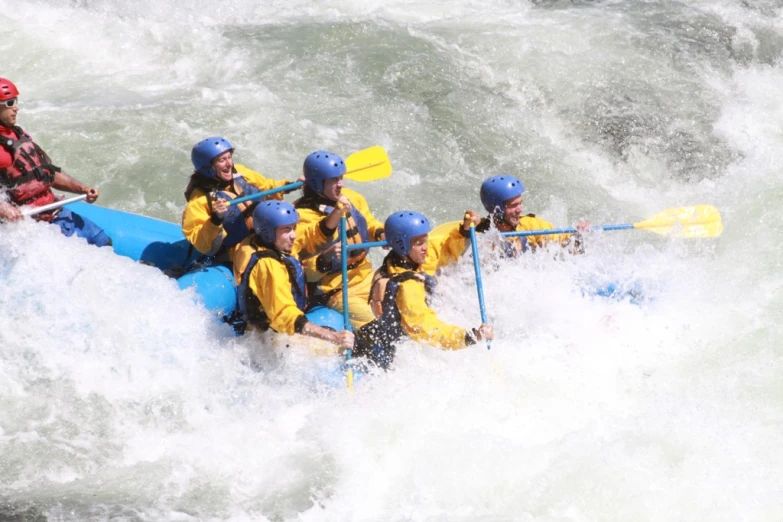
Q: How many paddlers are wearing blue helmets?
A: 5